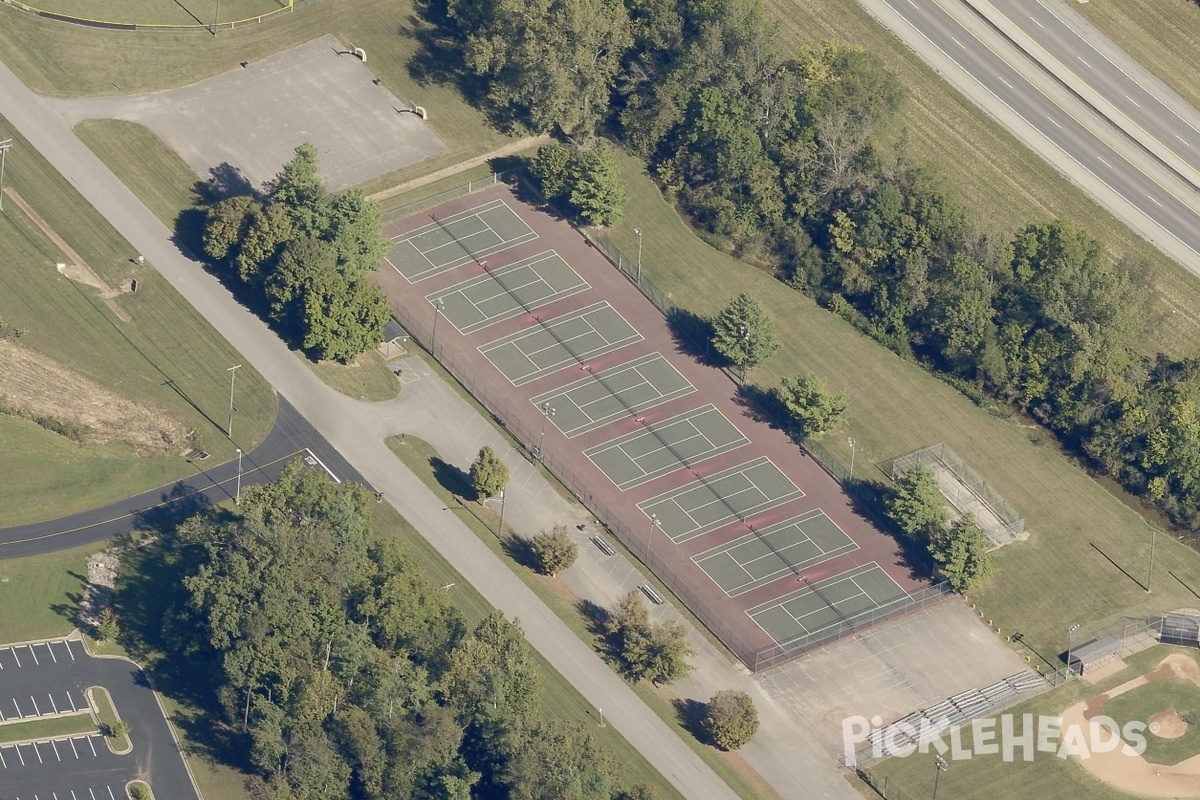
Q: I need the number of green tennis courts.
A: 8